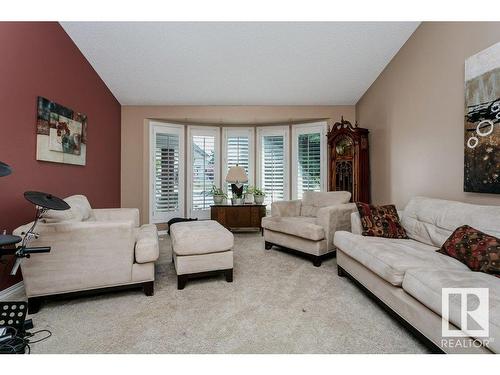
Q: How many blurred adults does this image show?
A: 0